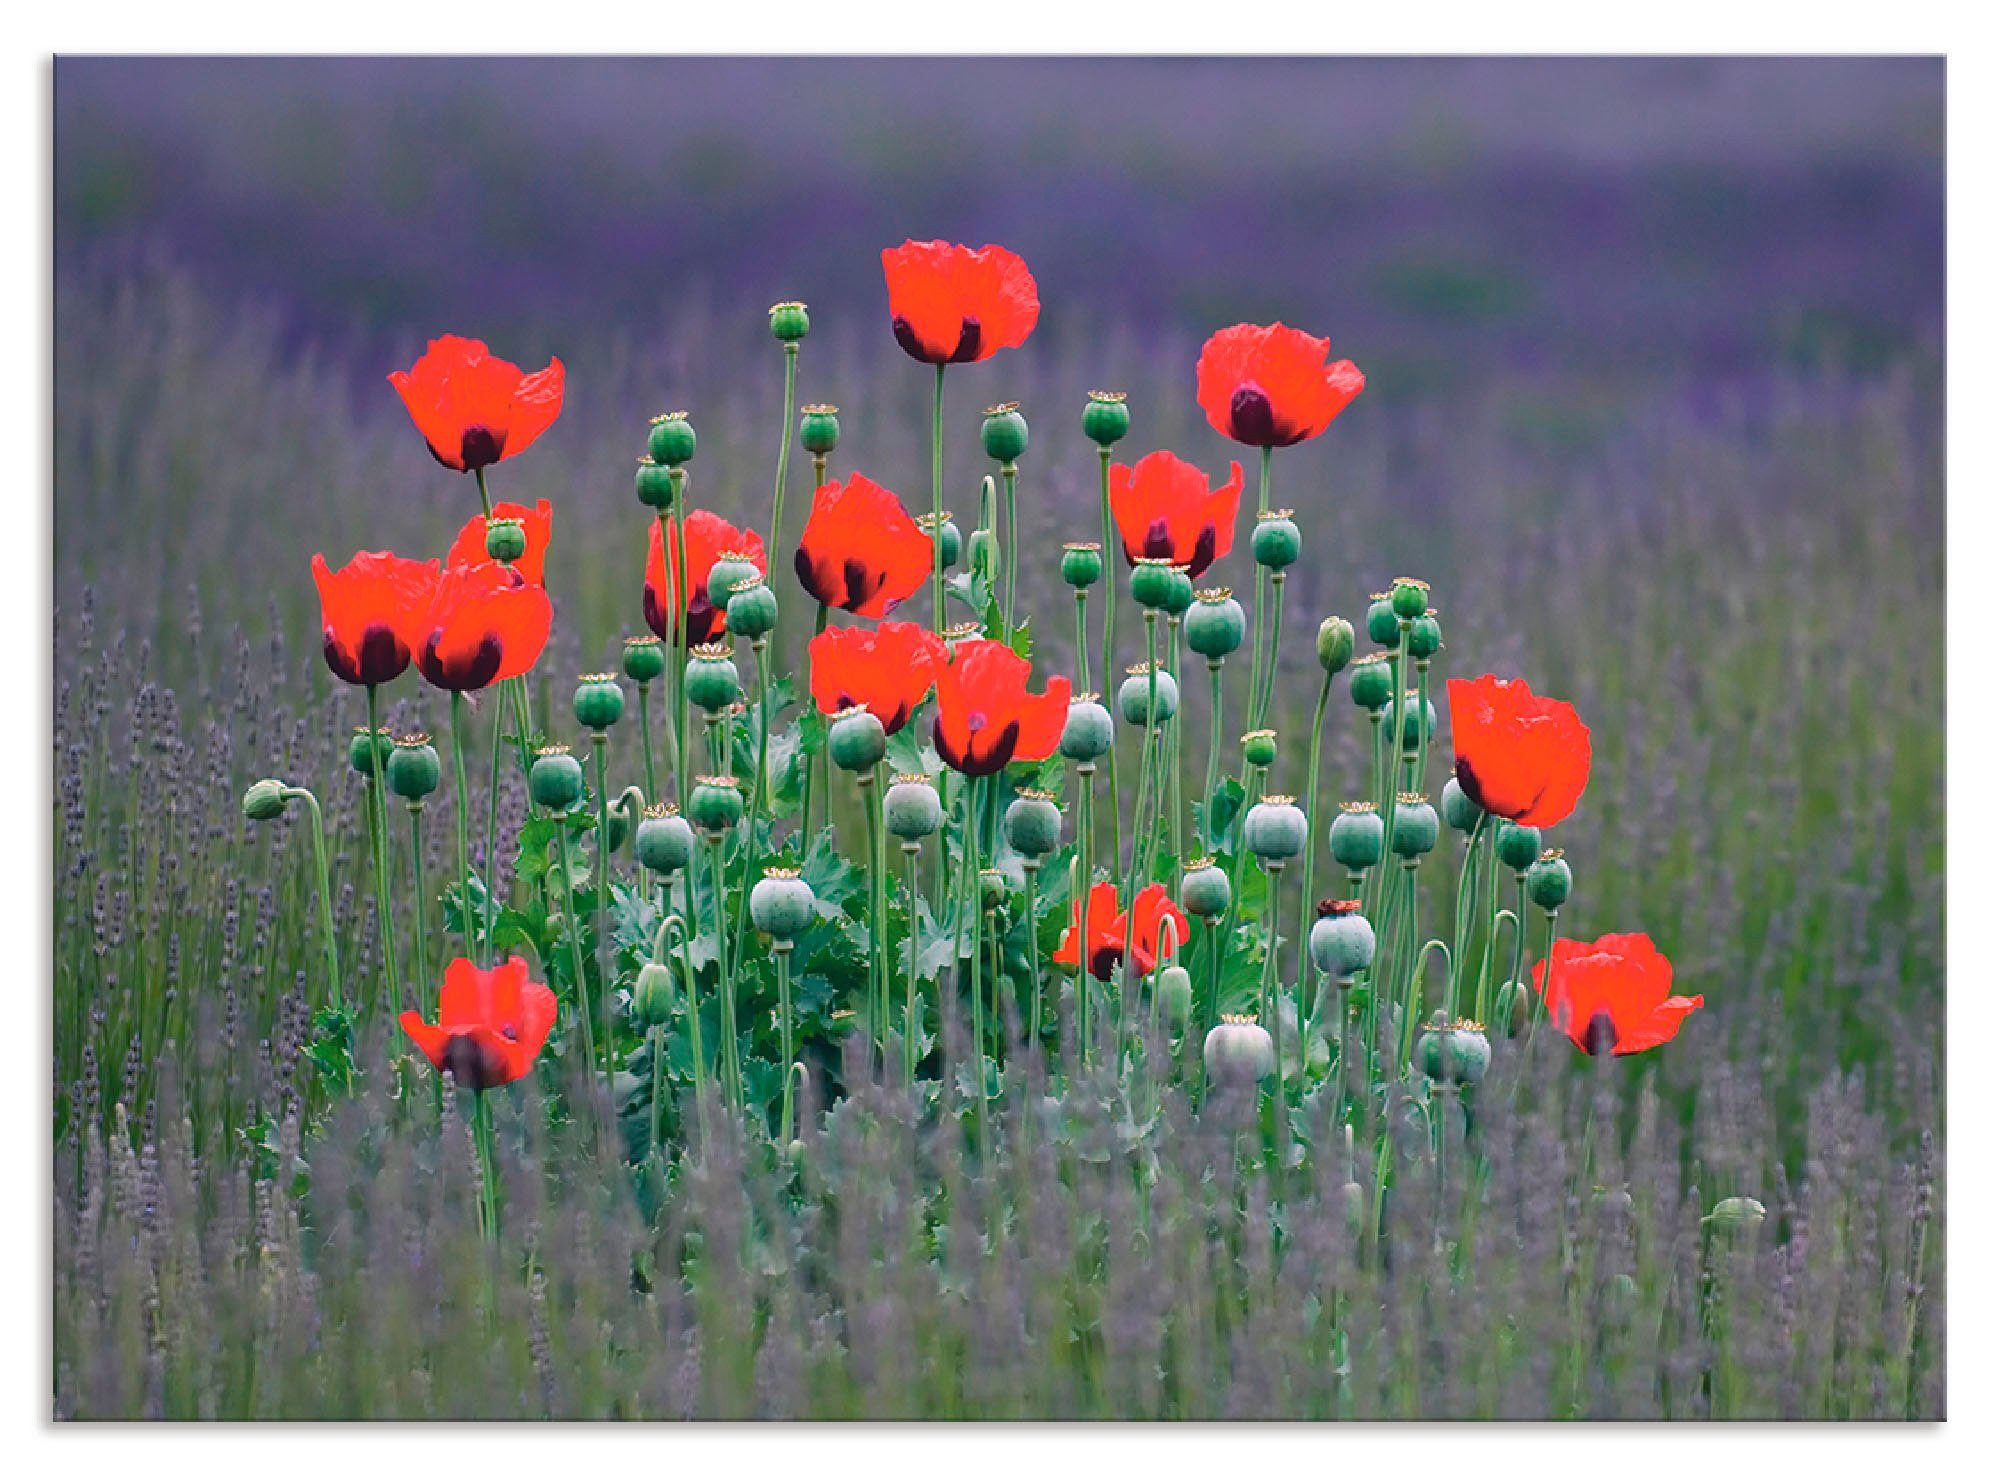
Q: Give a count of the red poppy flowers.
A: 15